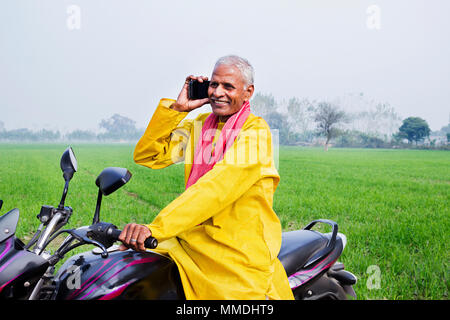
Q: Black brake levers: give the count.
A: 1